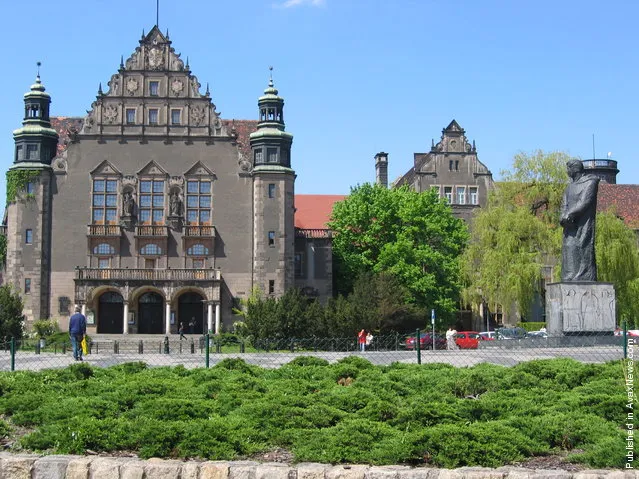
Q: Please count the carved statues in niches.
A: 2